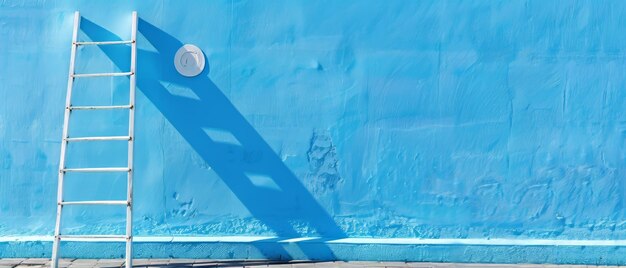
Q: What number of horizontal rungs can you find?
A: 7